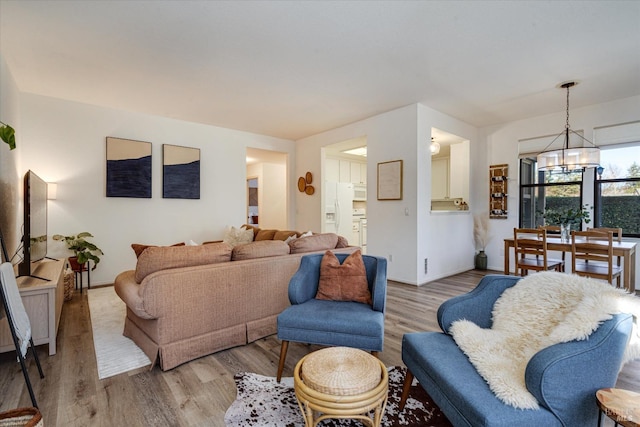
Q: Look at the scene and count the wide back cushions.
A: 3